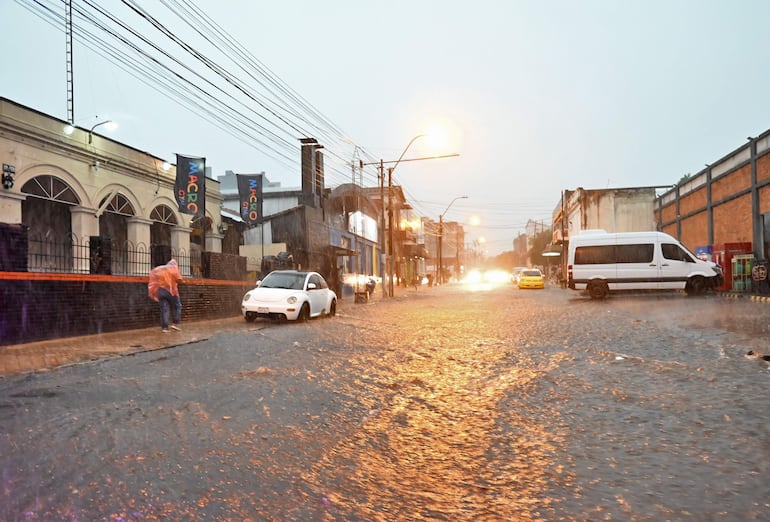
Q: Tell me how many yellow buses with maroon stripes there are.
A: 0